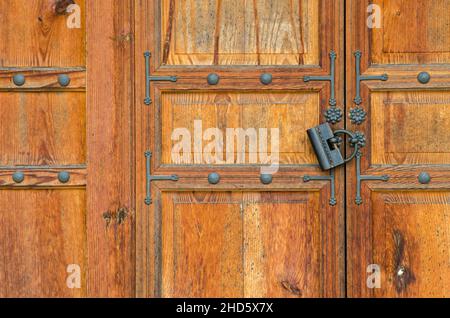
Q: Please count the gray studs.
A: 10